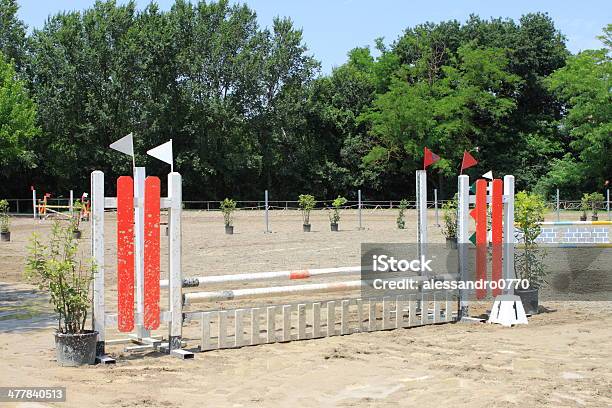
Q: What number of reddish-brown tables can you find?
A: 0